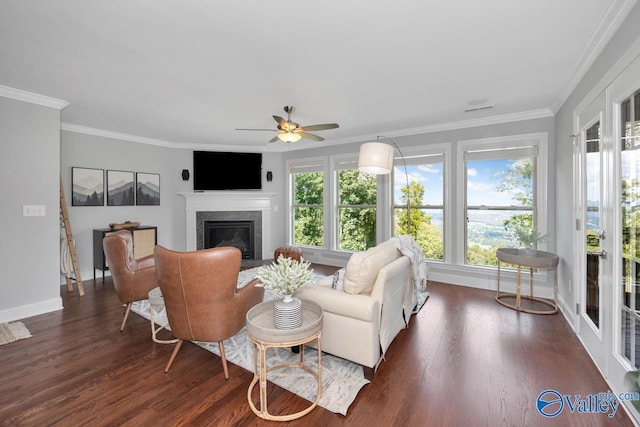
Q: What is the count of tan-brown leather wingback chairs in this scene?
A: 2